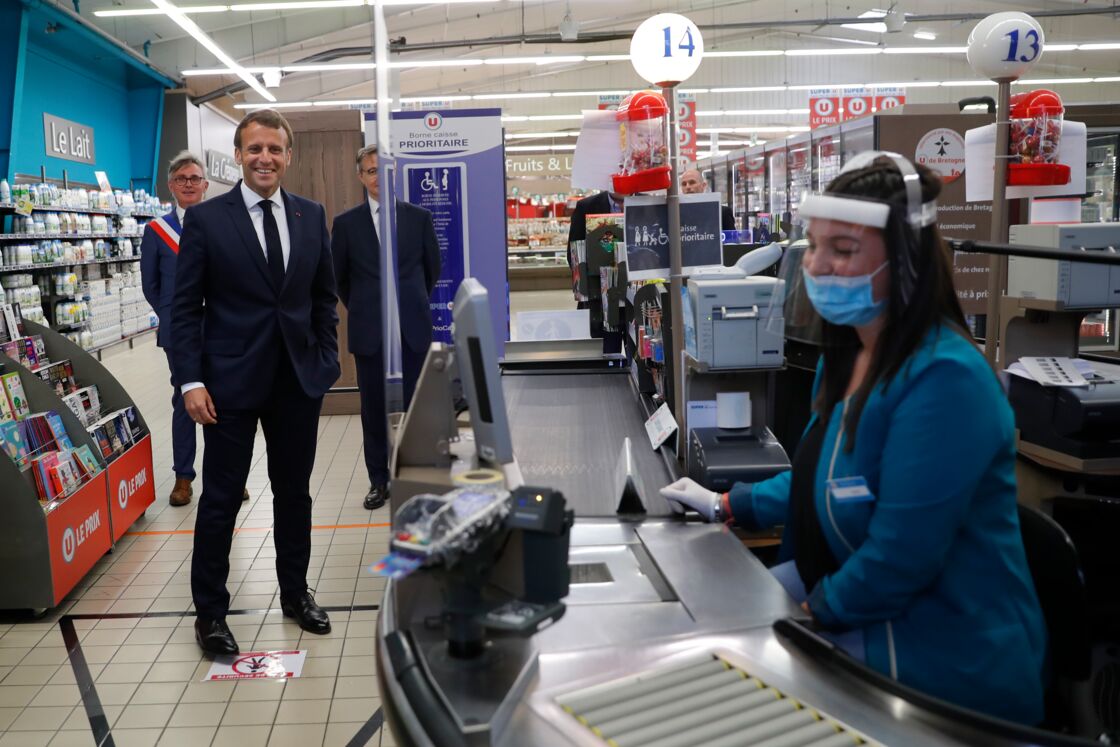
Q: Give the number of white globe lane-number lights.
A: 2